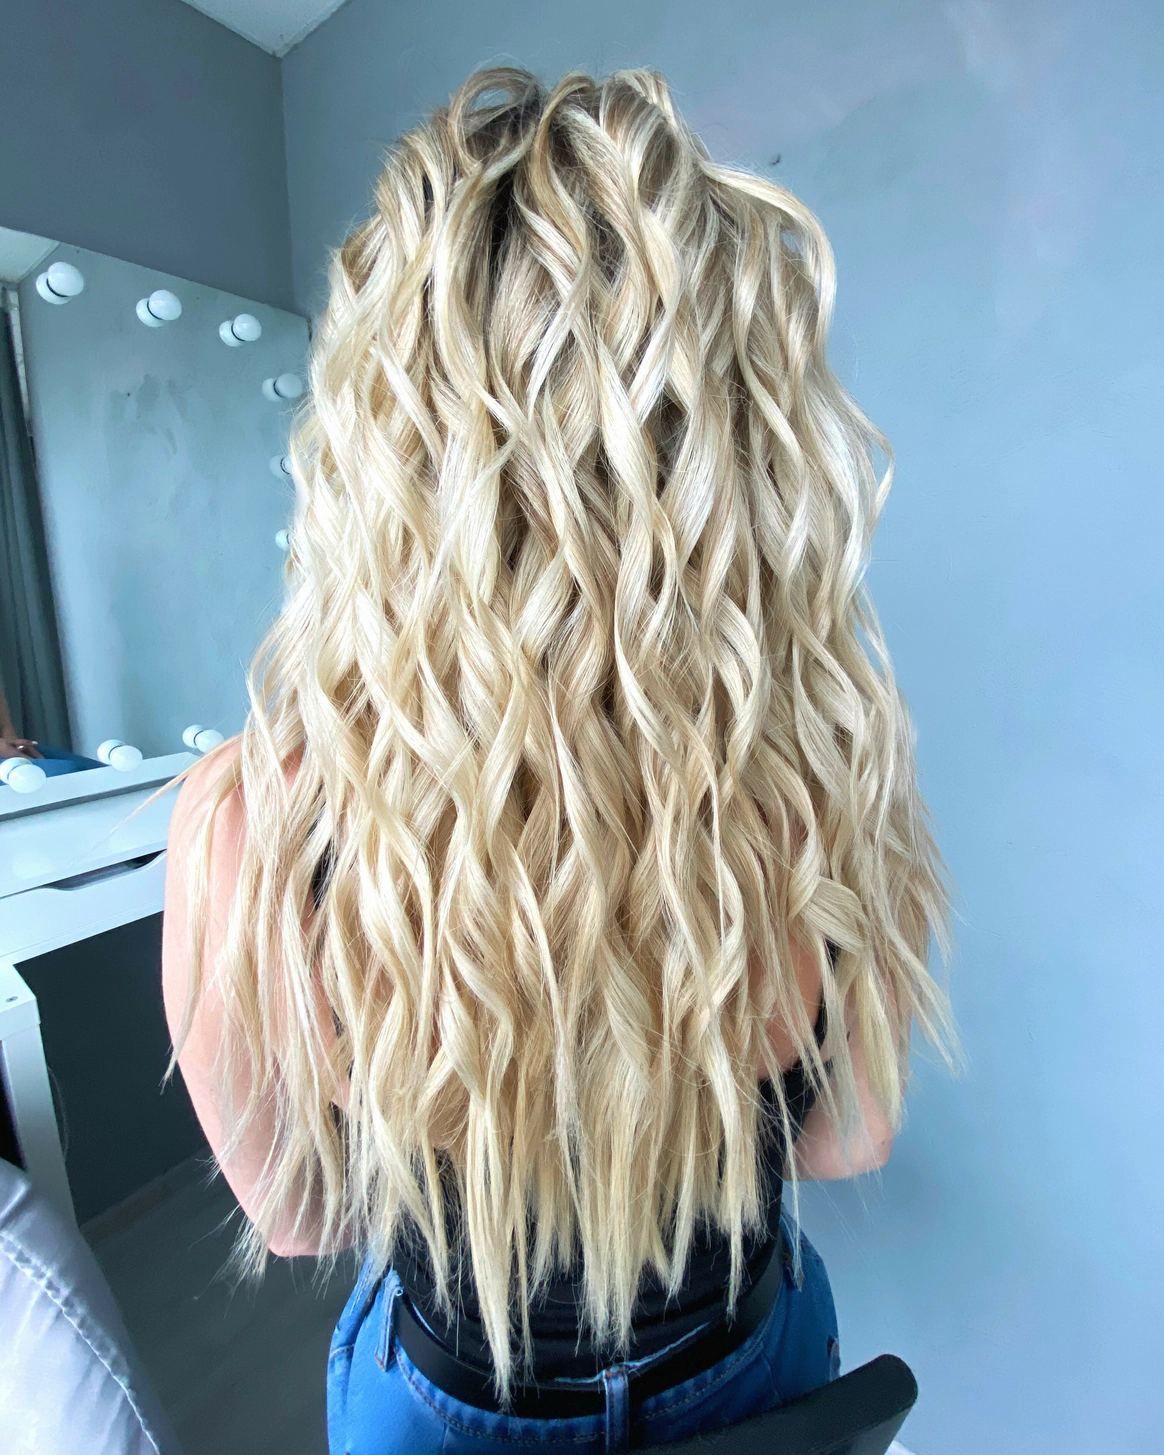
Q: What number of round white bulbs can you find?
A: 9